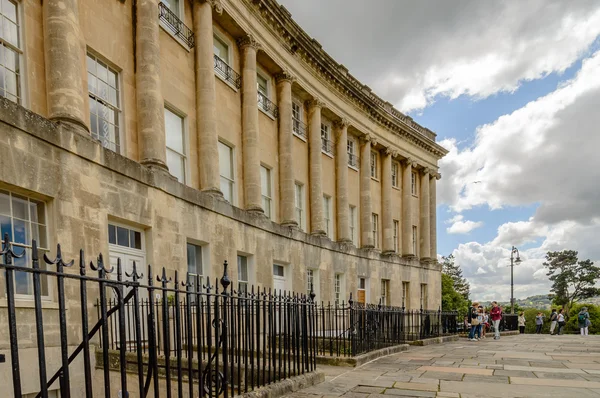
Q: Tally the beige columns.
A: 12